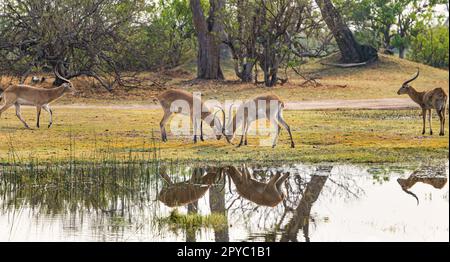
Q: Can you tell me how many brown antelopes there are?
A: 4